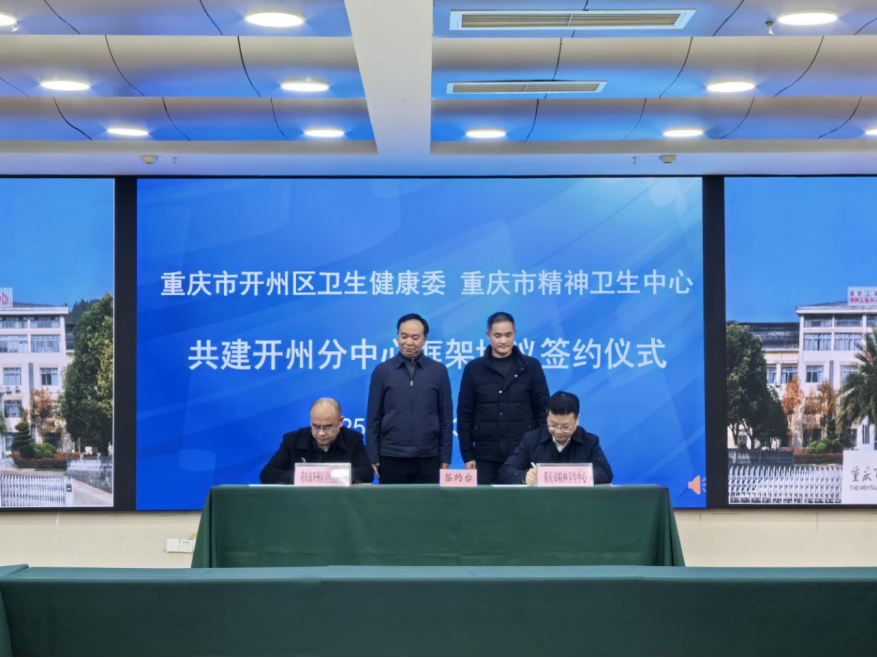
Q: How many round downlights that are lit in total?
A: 11